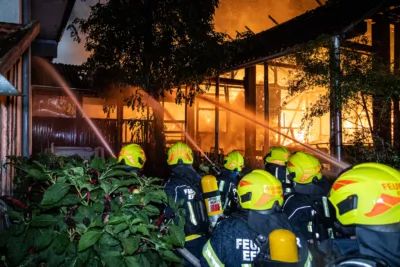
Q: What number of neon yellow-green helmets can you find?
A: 7